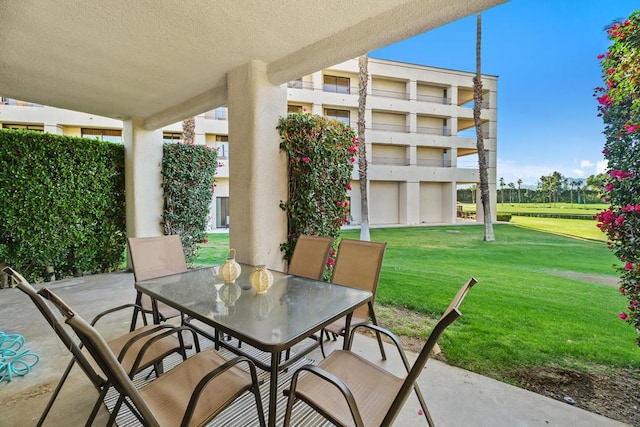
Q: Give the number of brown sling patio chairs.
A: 6